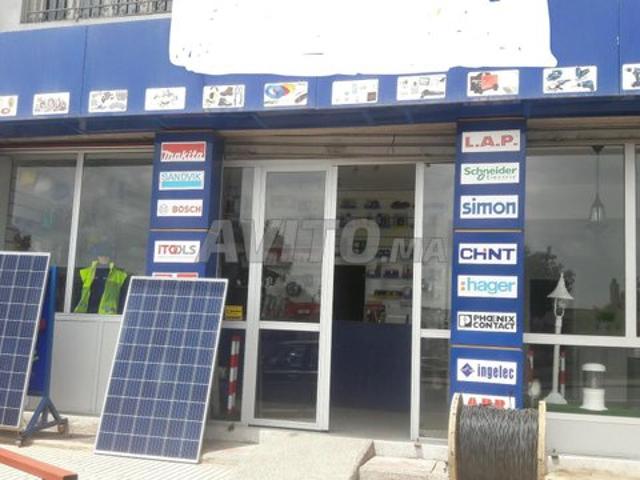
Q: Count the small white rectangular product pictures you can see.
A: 11